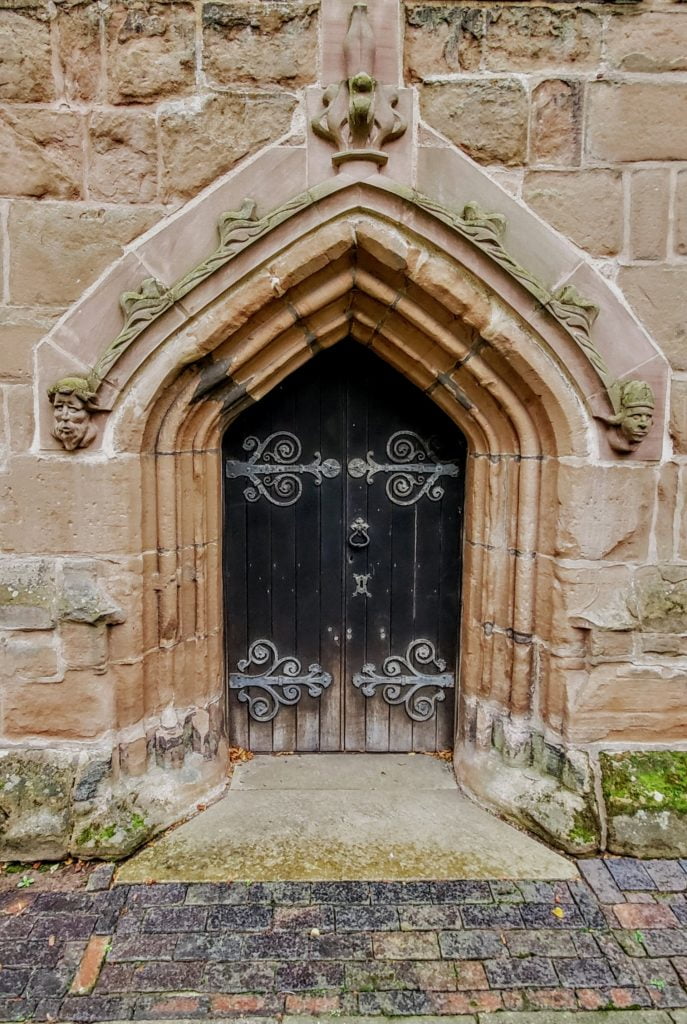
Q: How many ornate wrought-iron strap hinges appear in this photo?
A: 4